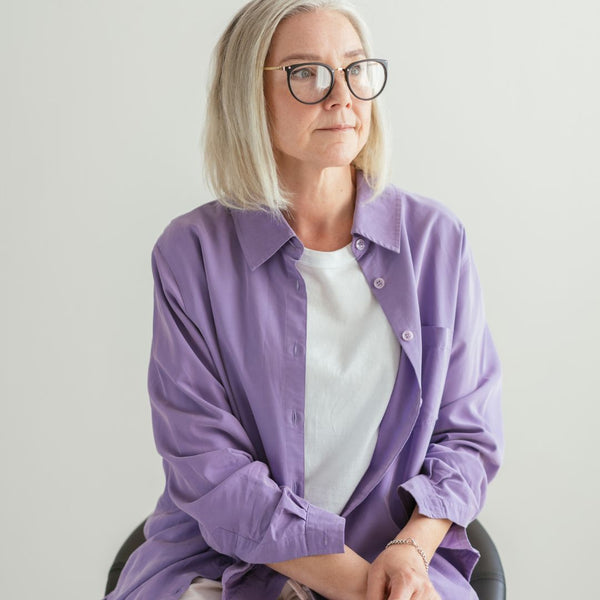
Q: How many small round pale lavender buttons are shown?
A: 3